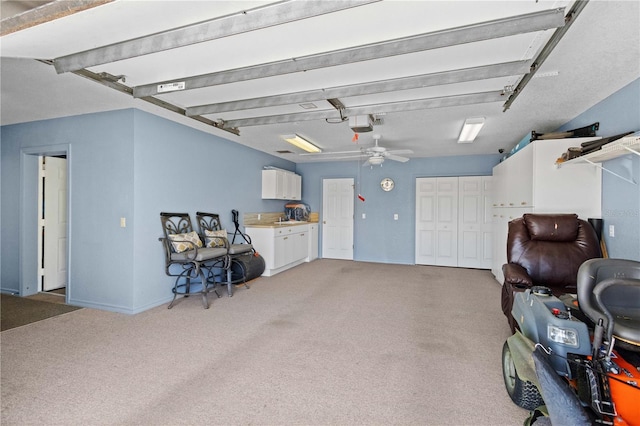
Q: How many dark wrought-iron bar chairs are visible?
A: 2